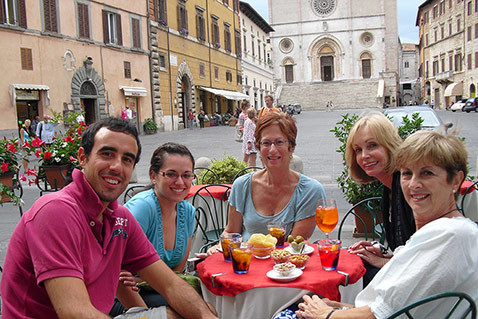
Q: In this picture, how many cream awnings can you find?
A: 4